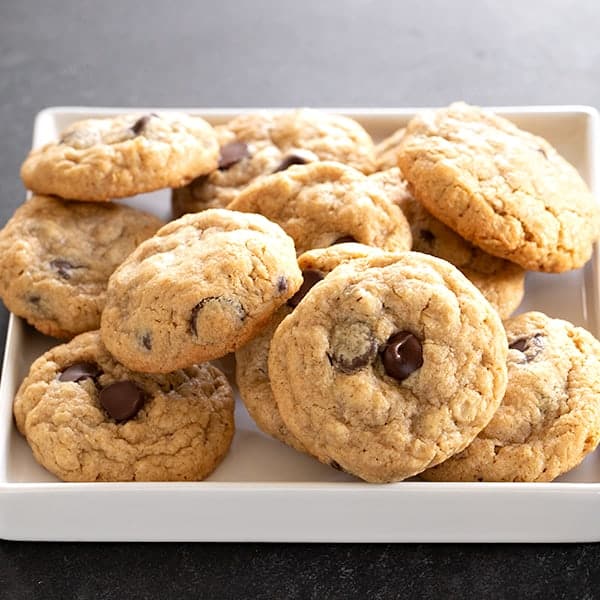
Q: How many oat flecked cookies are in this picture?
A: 12